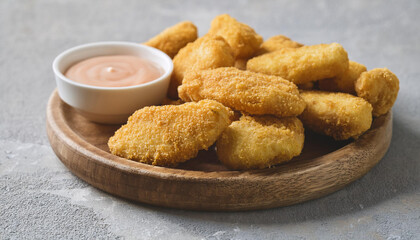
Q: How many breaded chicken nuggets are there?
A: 11